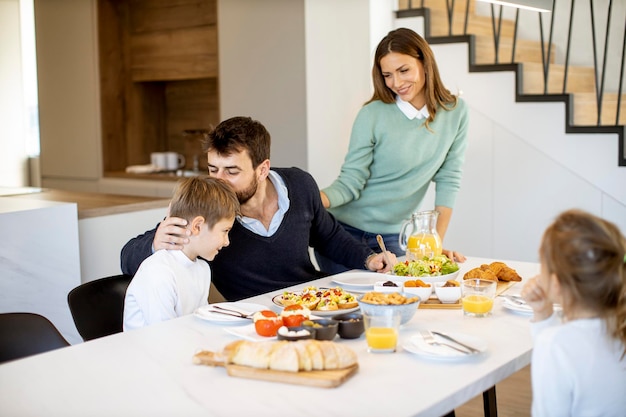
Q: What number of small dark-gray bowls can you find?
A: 3